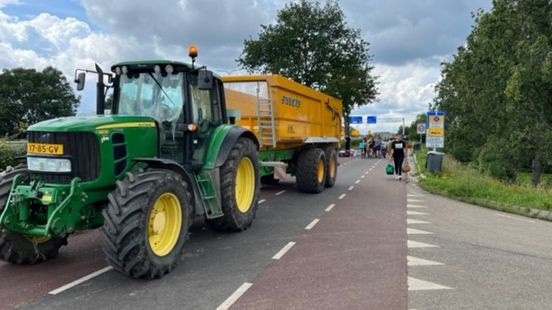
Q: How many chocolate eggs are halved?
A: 0